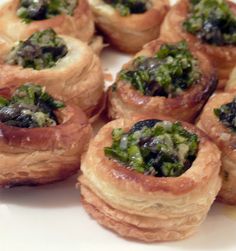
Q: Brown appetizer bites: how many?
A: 8